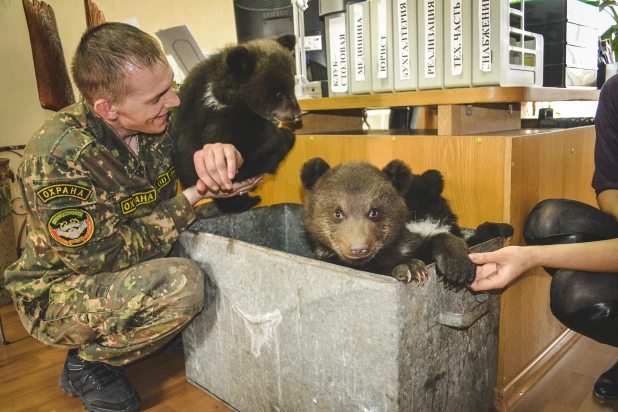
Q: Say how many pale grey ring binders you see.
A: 7